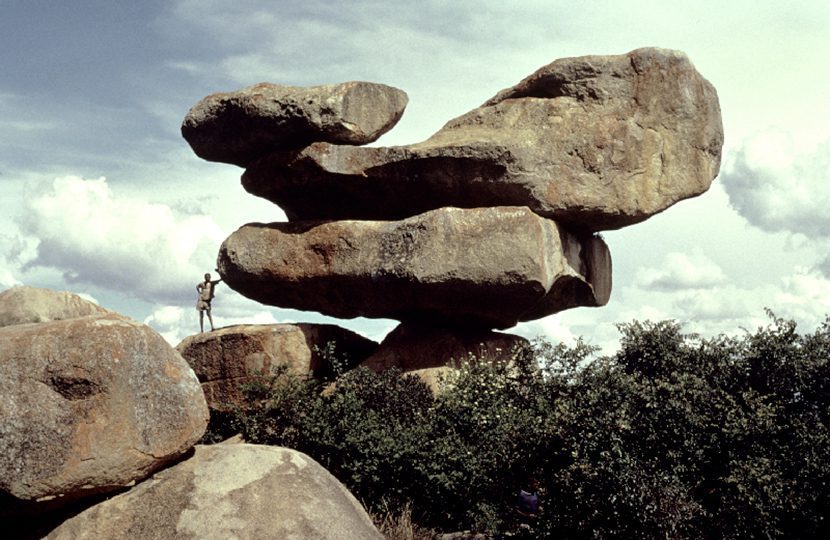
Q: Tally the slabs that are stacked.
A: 3